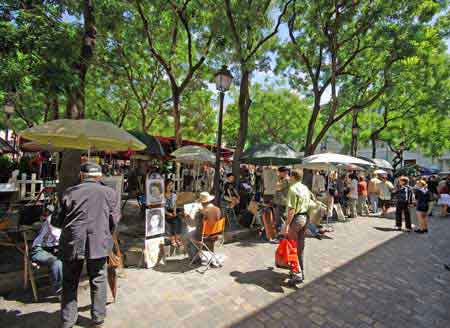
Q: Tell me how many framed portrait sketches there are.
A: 2